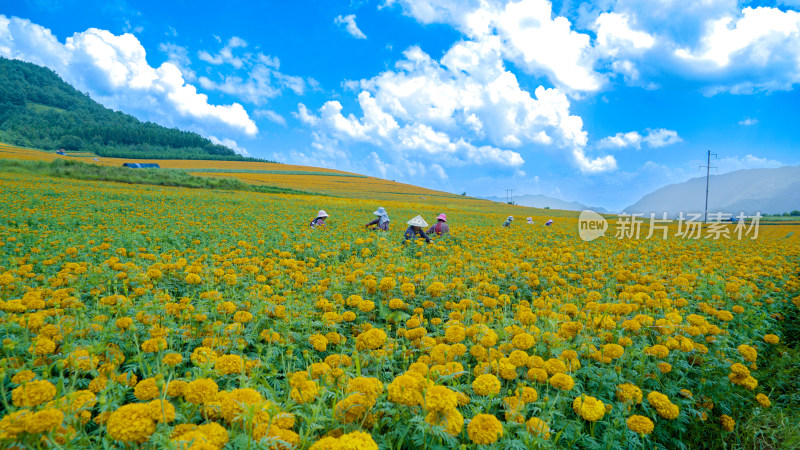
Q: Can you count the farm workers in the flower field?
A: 7